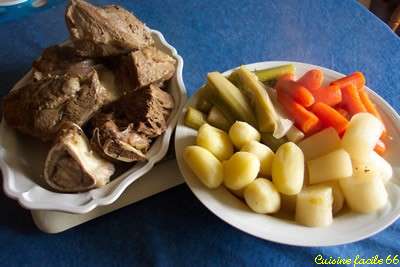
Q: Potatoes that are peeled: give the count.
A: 7